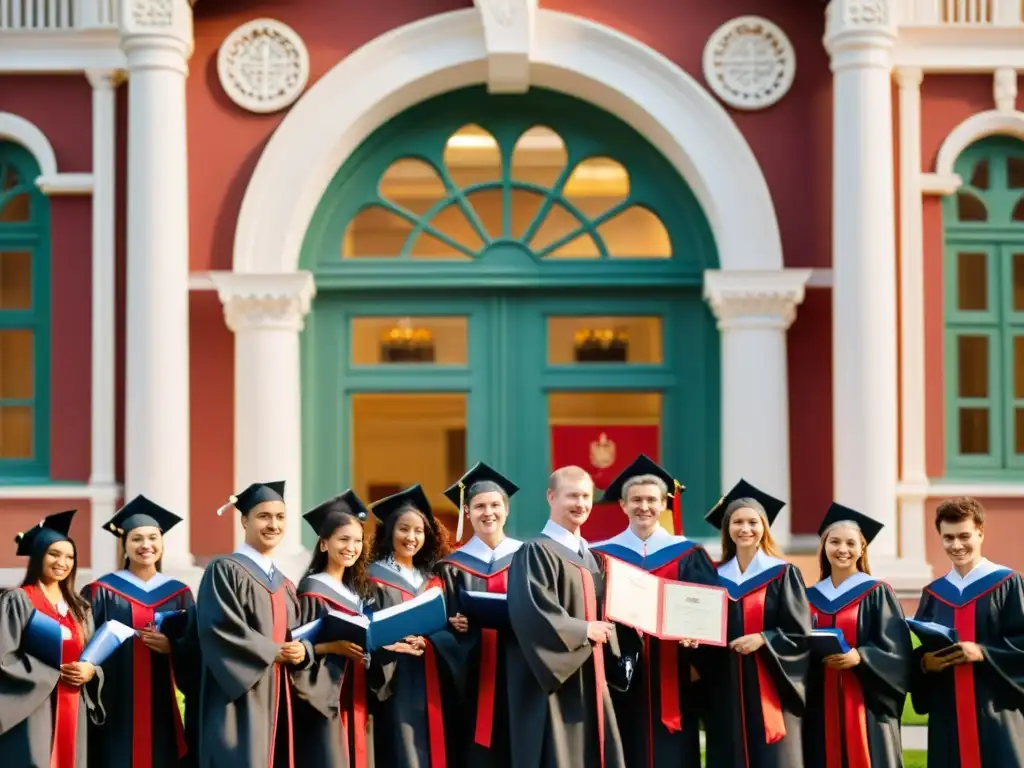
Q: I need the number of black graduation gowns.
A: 11